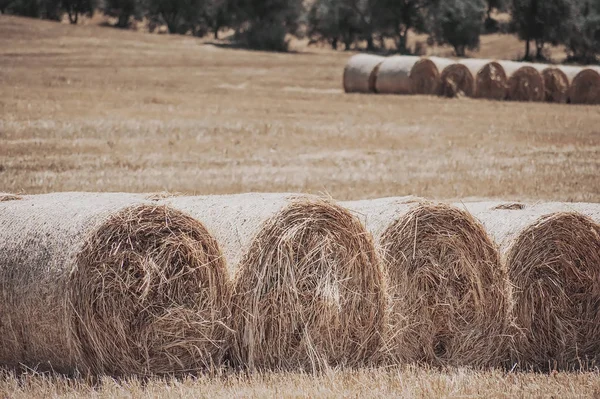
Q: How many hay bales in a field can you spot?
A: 11